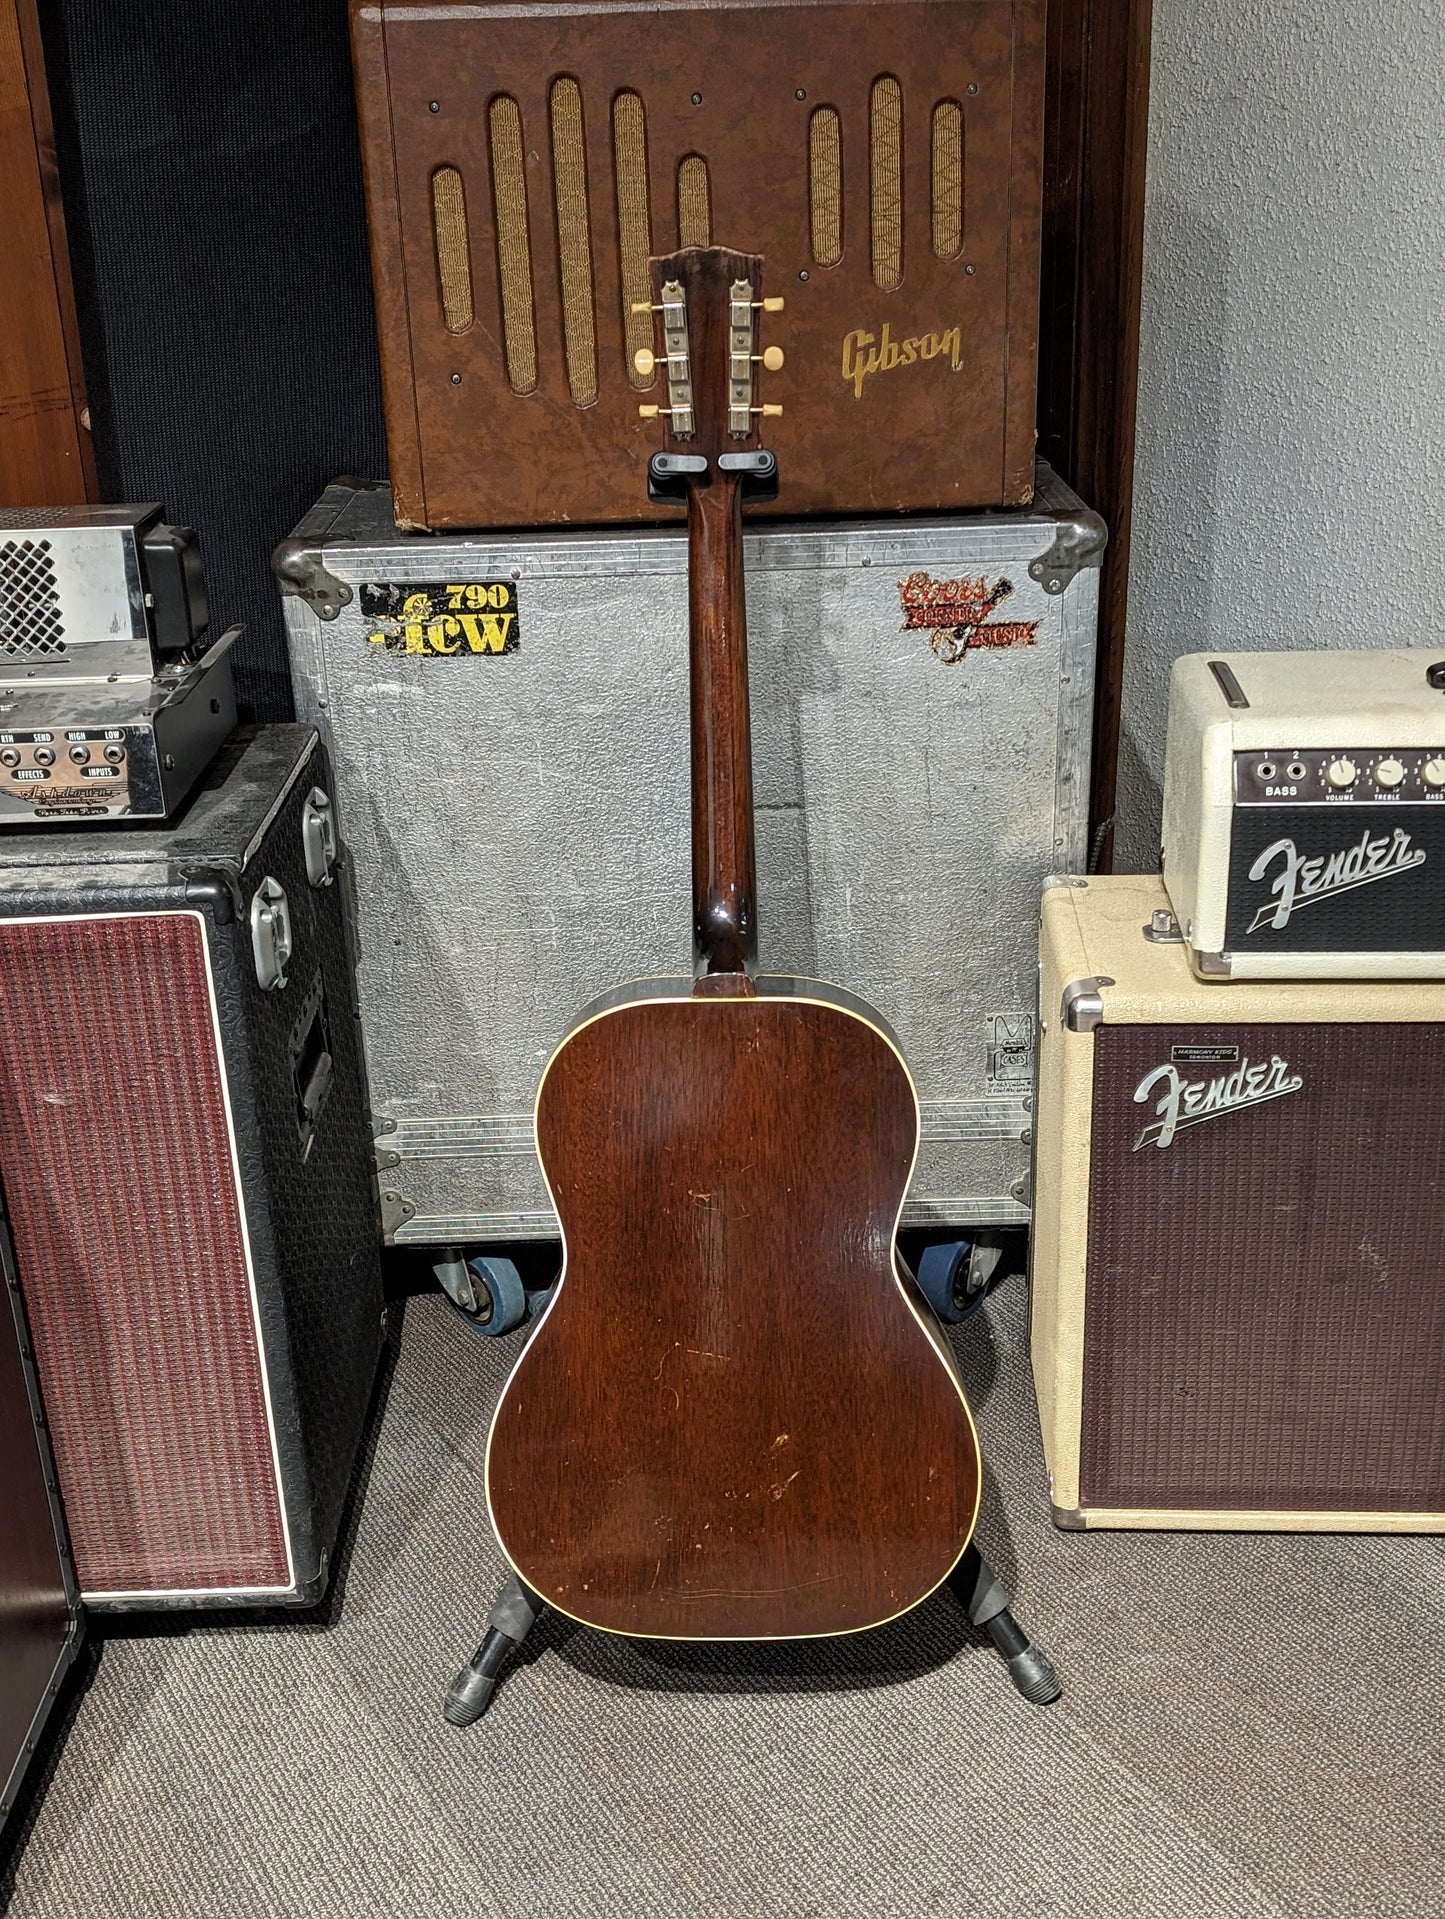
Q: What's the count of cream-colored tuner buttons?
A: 6